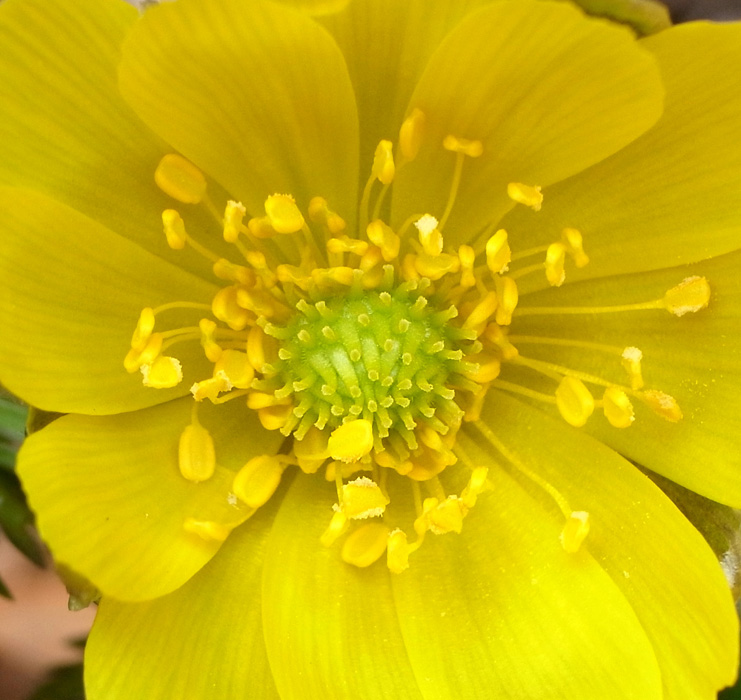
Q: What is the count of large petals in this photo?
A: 12